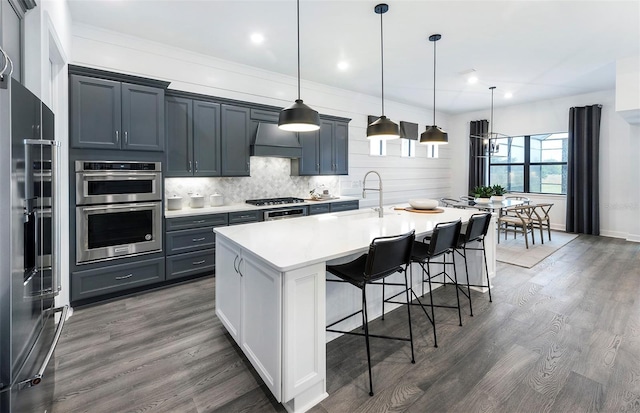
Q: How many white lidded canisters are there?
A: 3